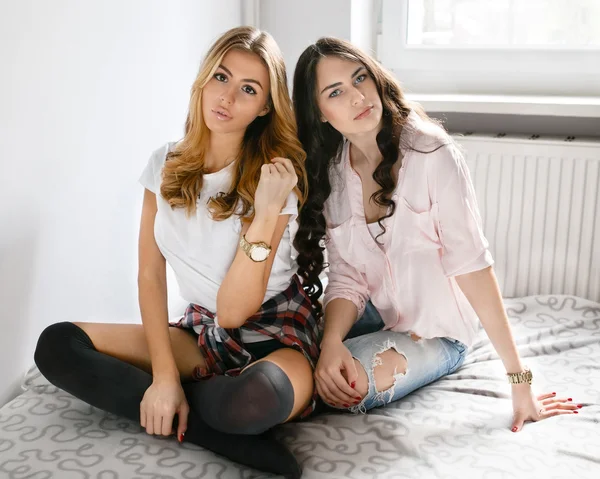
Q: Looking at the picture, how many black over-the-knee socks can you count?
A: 2